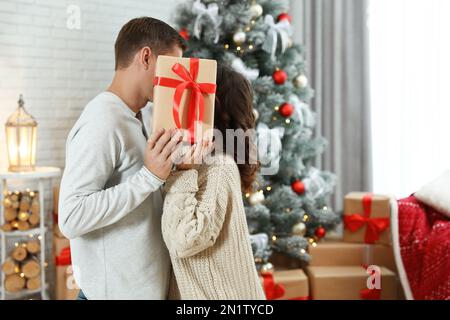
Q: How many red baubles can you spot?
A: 6